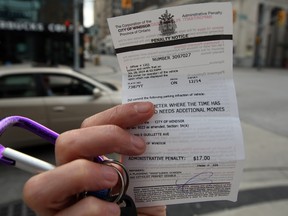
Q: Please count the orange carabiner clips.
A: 0